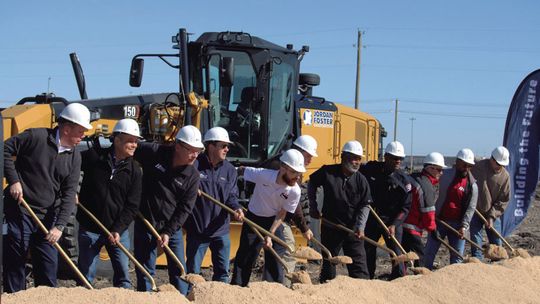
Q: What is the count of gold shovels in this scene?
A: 11